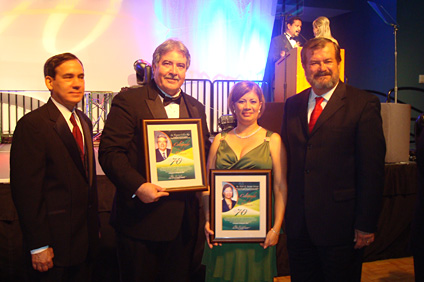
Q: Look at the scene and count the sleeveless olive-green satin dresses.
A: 1